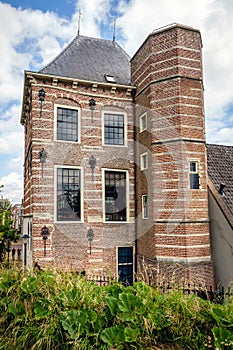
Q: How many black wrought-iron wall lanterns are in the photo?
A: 6